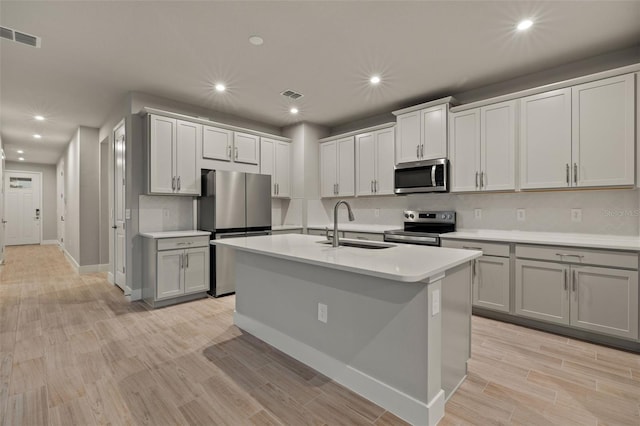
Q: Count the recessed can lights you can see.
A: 8